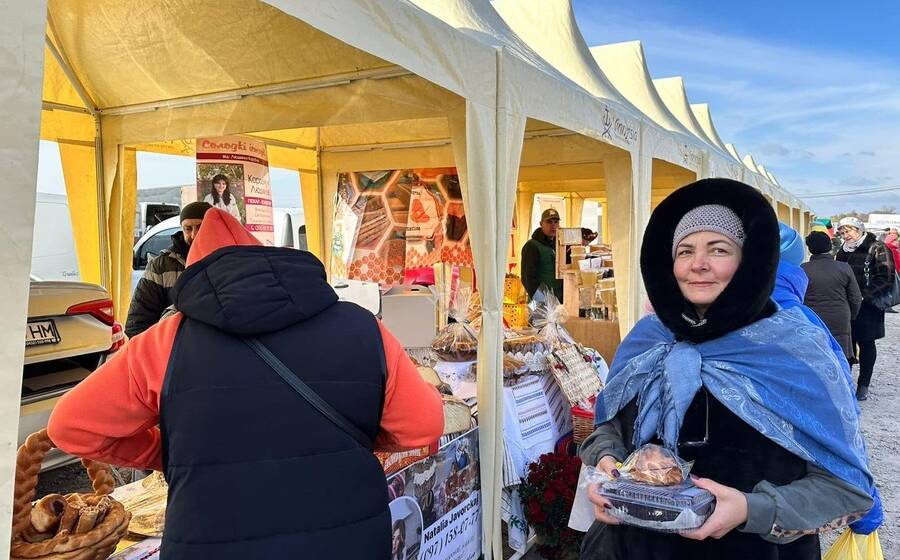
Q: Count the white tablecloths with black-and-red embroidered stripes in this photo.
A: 1